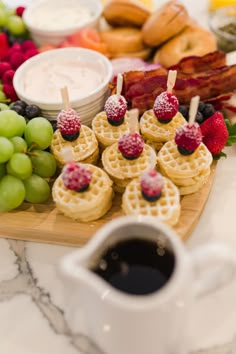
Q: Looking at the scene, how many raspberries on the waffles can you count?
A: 7